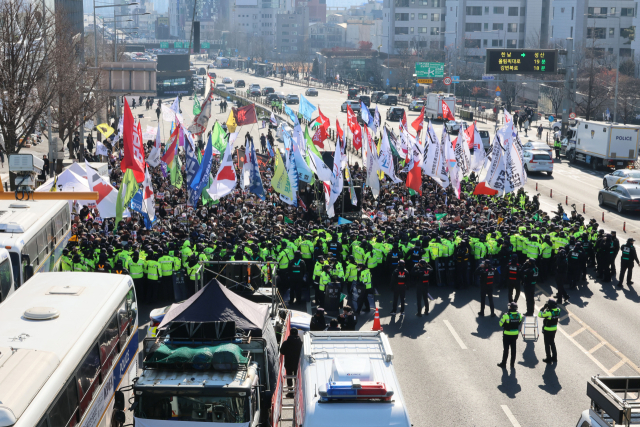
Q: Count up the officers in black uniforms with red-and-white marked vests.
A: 4